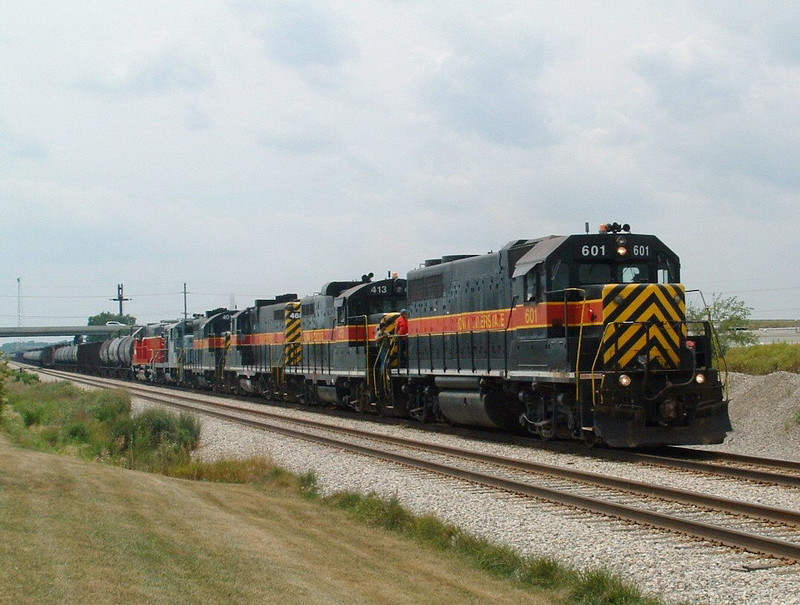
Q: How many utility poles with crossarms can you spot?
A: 2